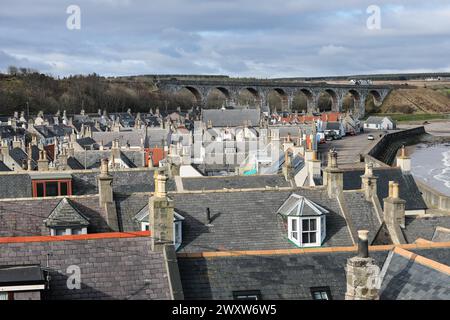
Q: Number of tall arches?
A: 8